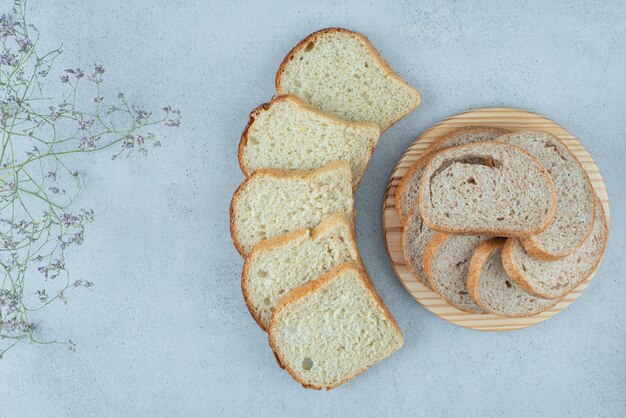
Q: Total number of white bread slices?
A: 5